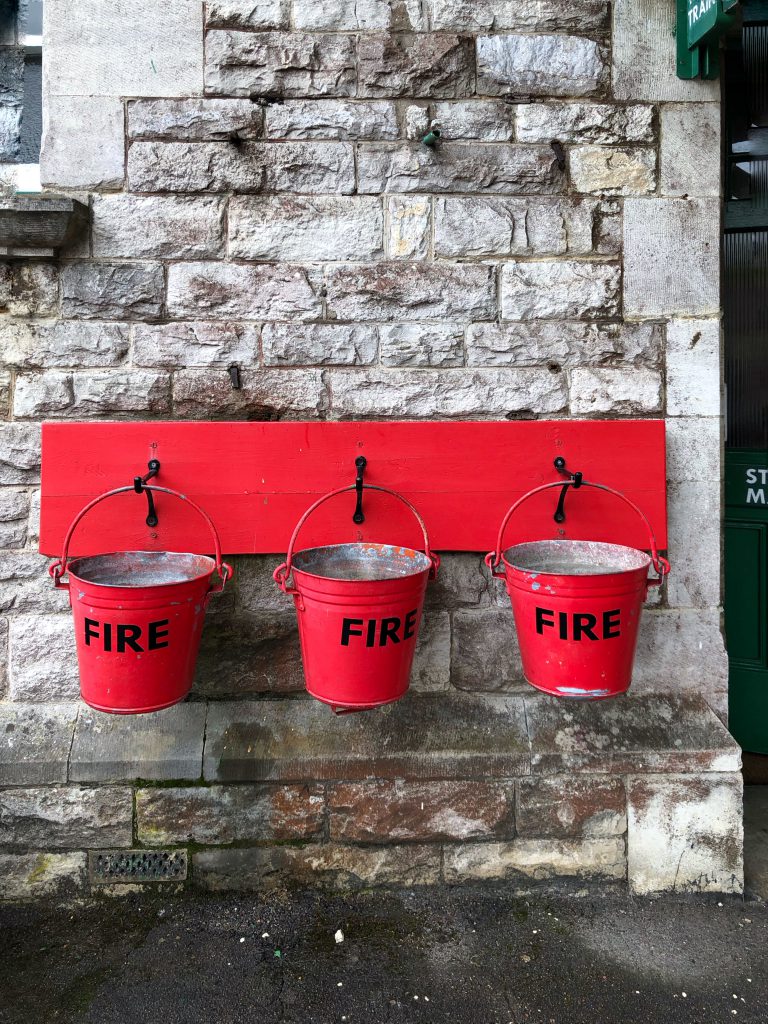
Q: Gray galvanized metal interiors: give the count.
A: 3